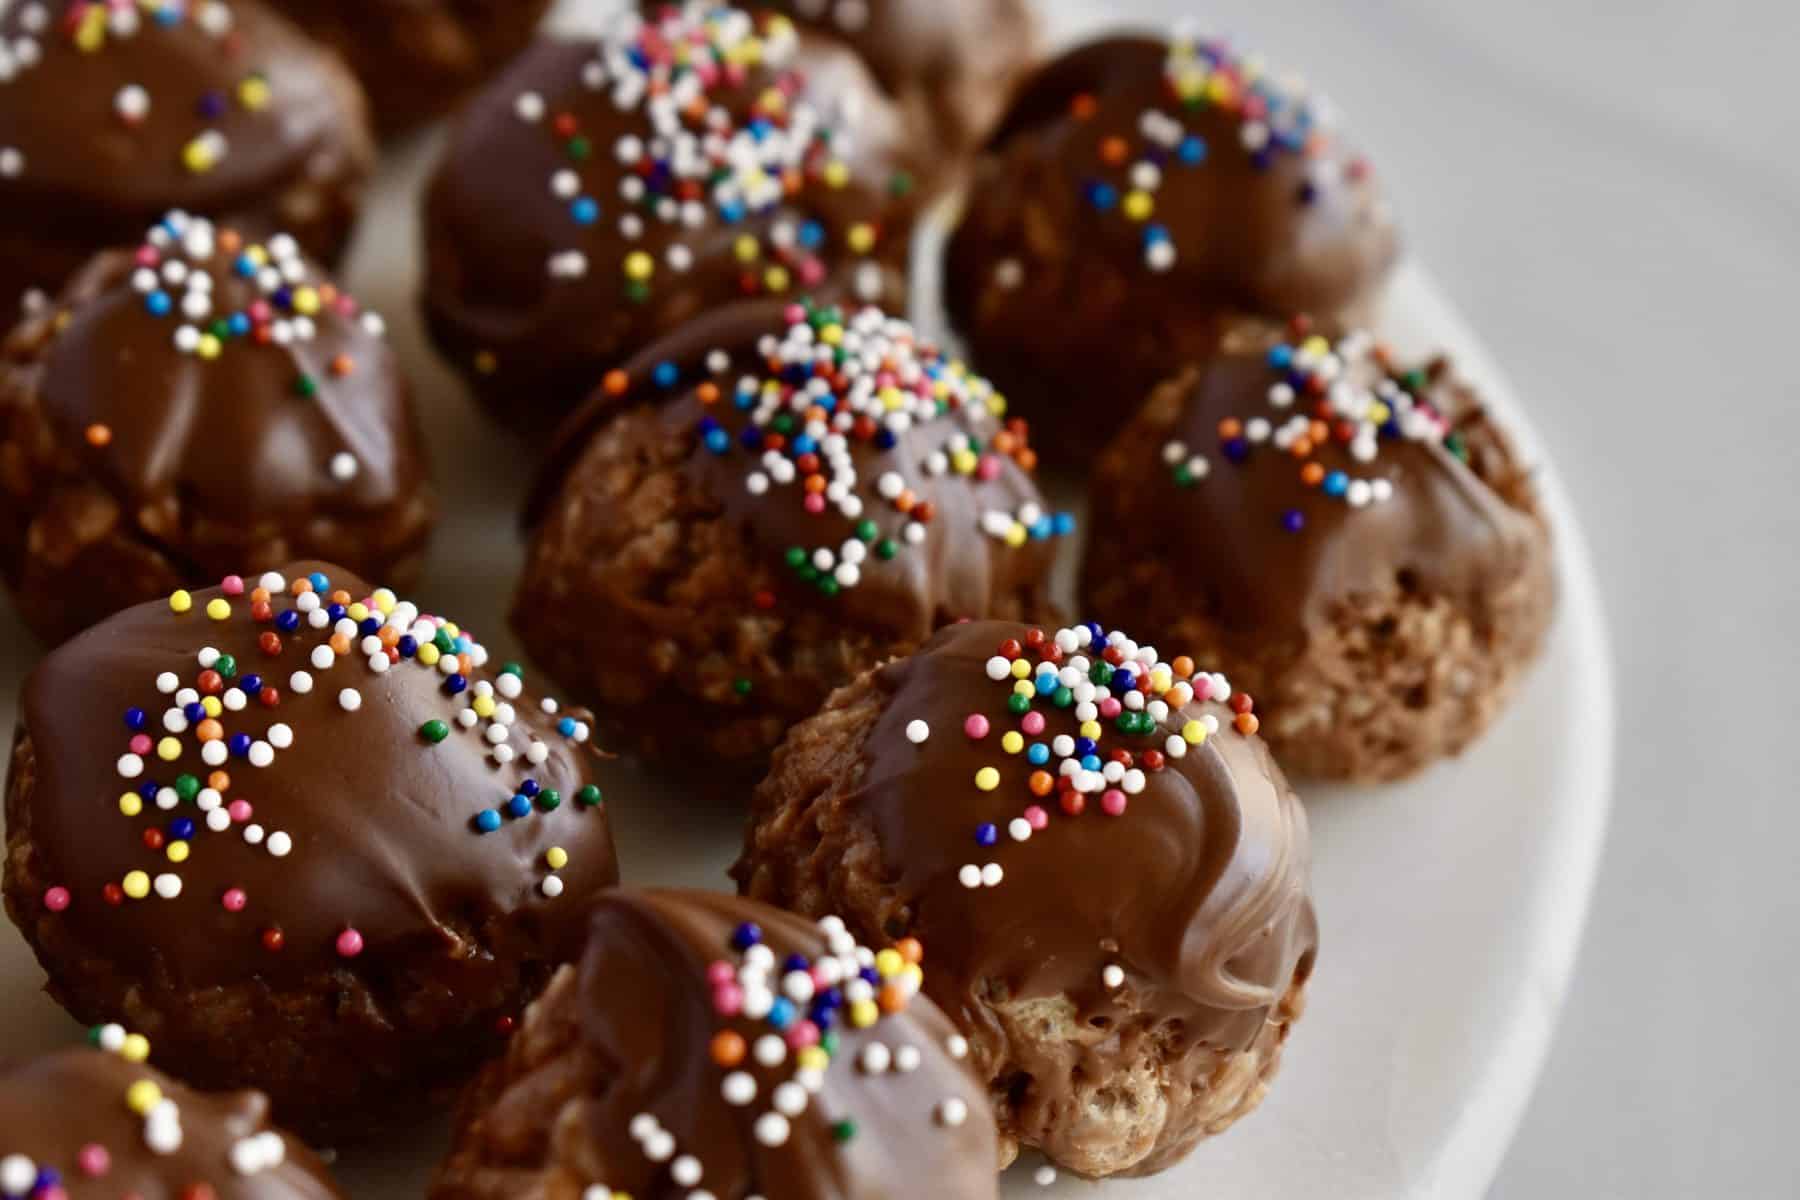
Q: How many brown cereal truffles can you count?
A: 12